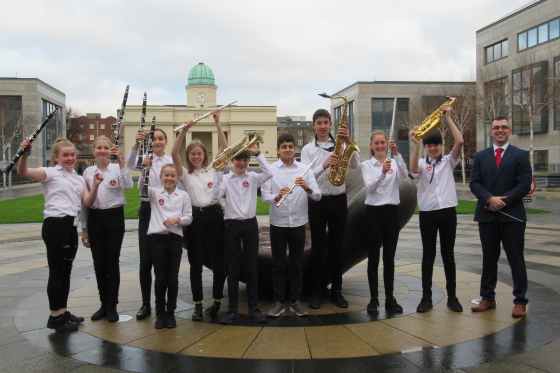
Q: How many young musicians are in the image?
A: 10